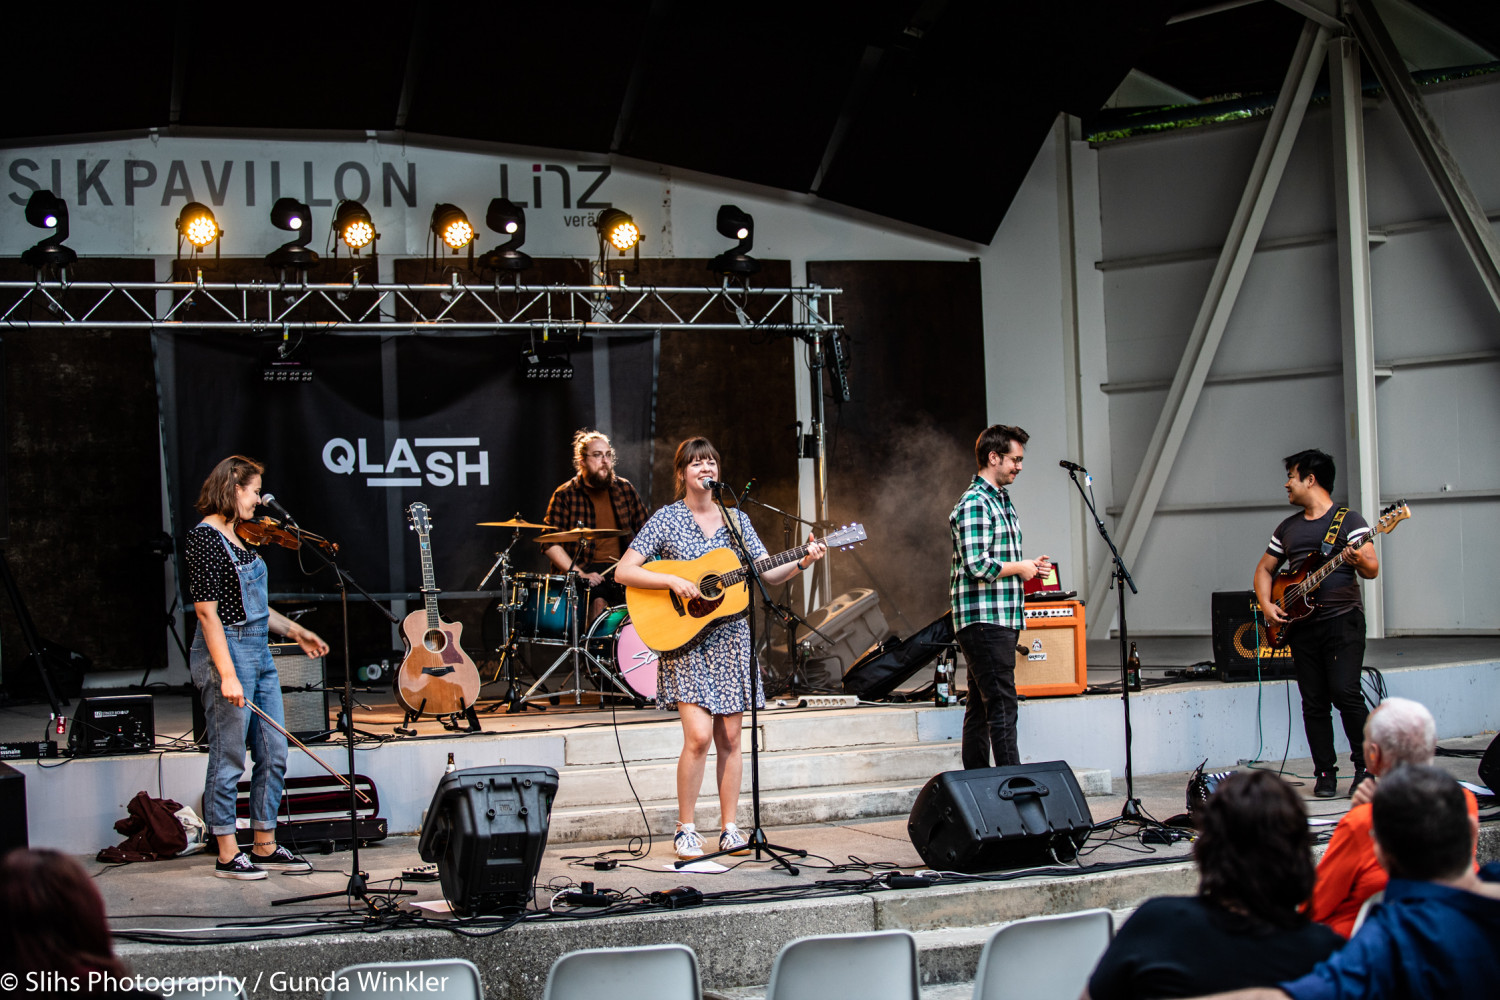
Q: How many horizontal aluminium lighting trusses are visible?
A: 1